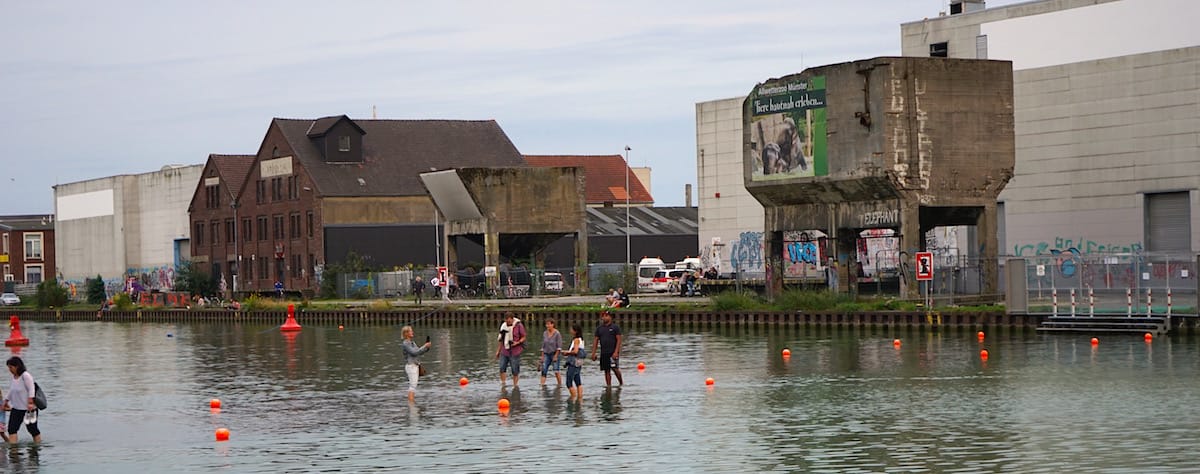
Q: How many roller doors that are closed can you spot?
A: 1